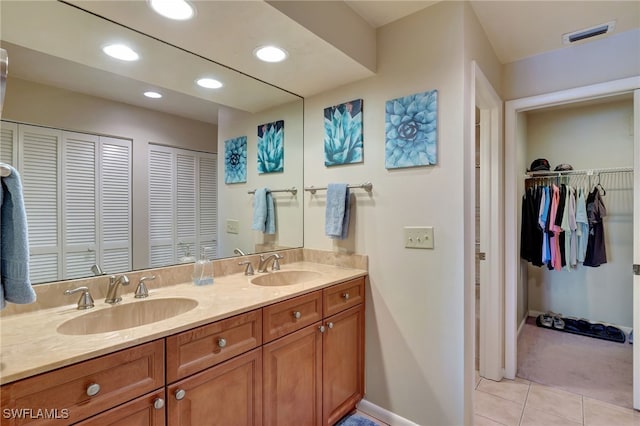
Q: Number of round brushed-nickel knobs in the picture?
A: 8